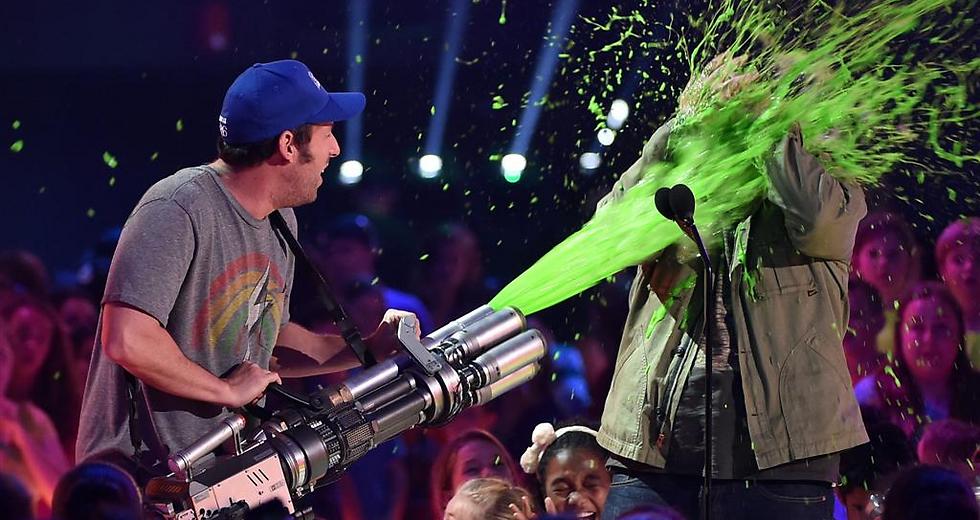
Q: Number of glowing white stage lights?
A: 6